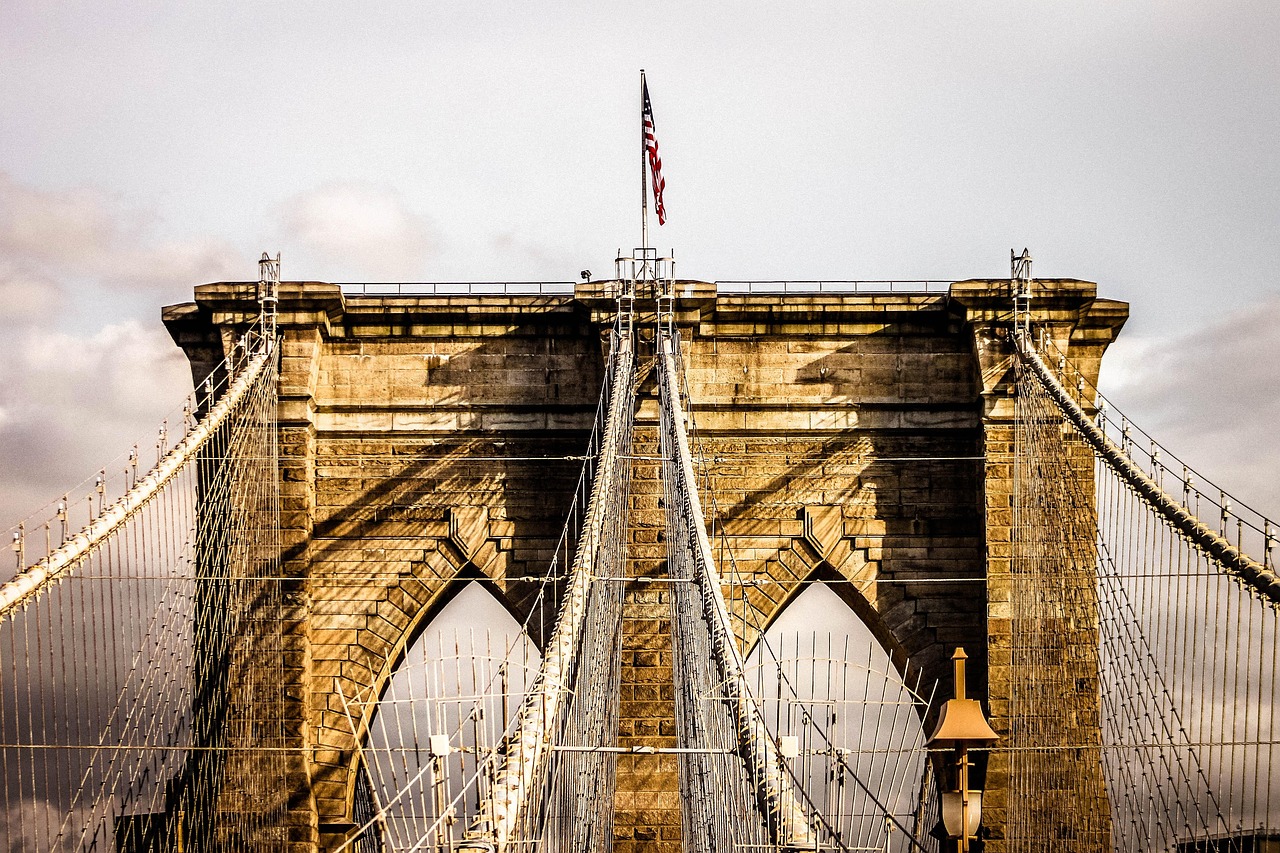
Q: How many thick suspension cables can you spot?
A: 4